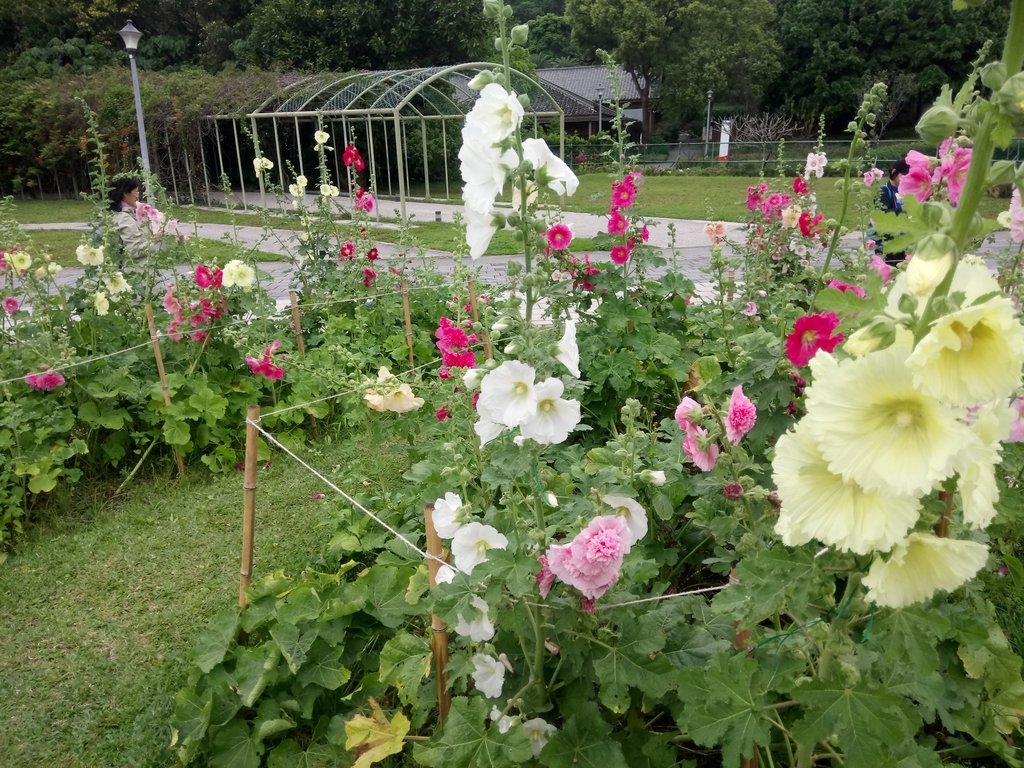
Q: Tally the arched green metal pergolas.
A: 1